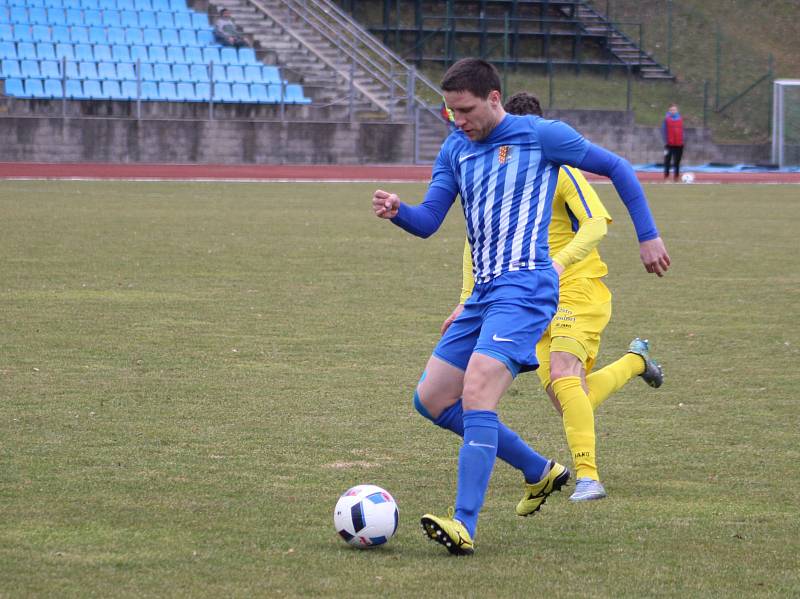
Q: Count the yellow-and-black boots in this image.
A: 2